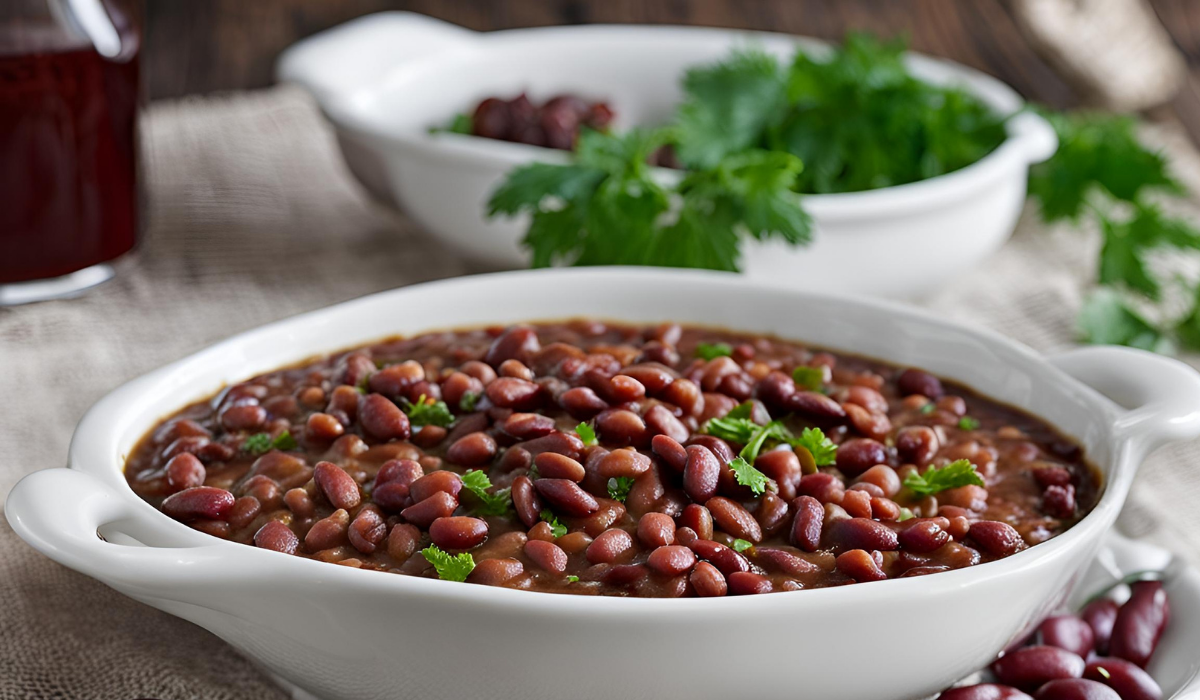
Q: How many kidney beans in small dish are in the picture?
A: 7